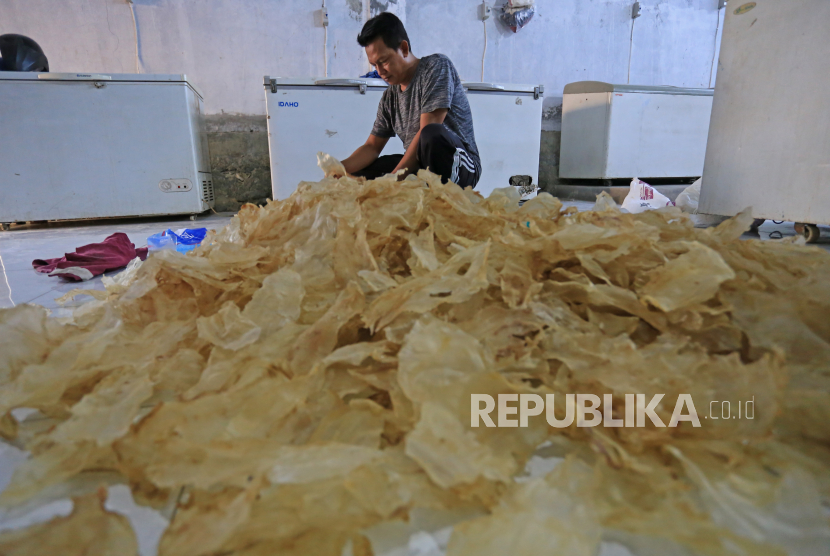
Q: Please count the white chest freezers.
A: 4